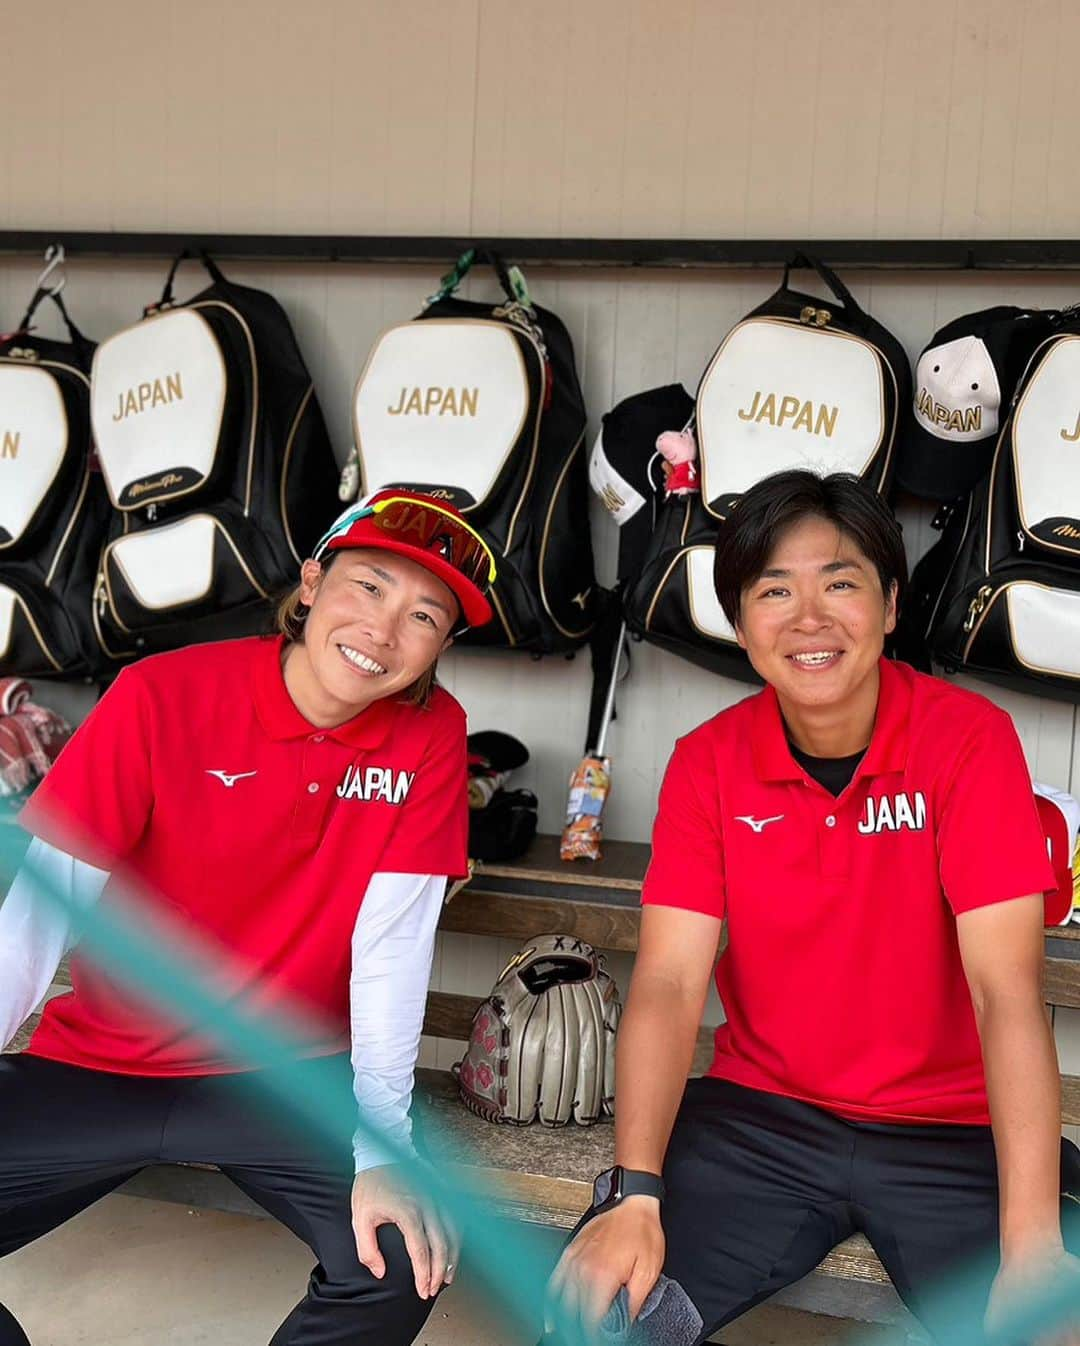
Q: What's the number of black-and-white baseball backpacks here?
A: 5